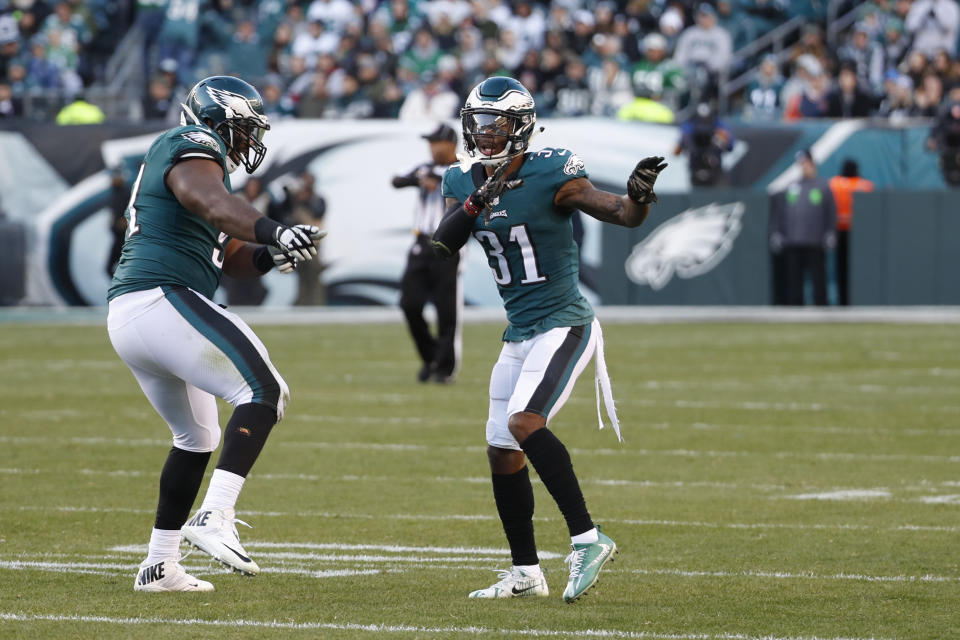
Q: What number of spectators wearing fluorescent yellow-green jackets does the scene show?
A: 2